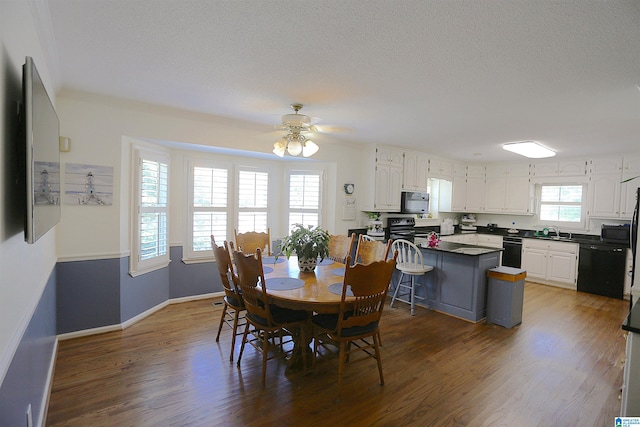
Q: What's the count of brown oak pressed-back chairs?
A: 6